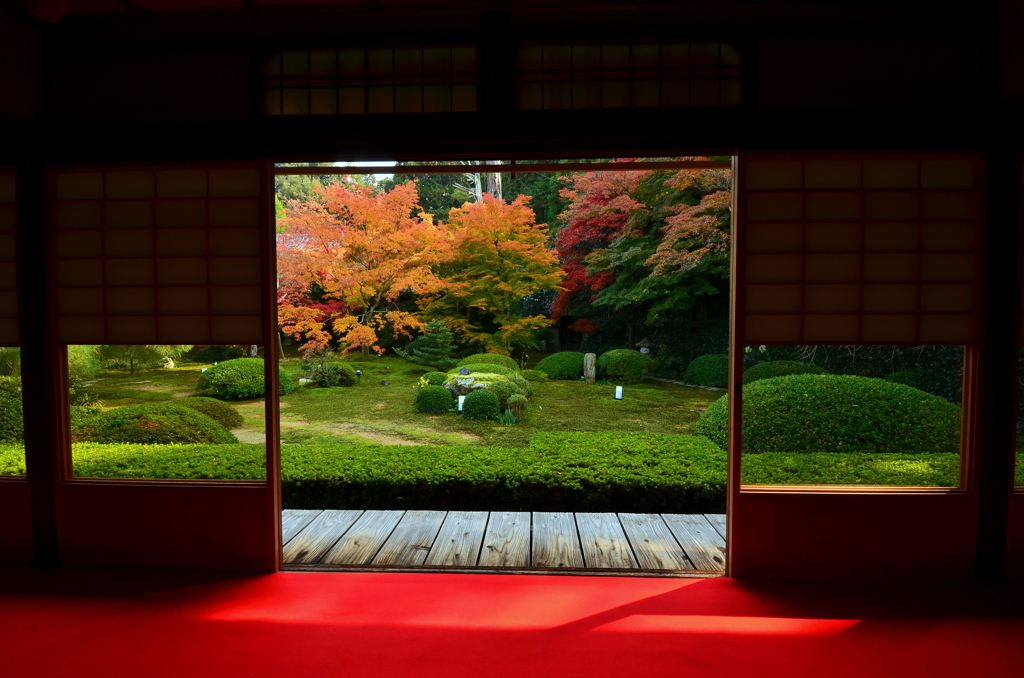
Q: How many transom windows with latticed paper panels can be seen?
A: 2